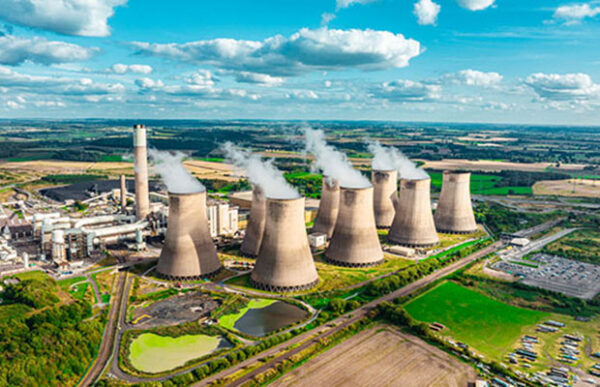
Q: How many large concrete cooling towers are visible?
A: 8